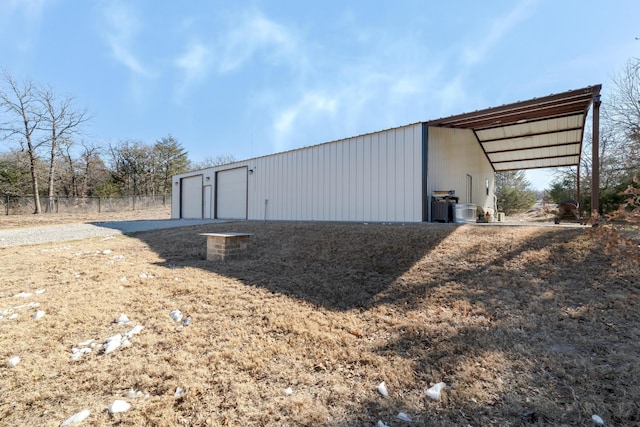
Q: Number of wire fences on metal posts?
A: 1